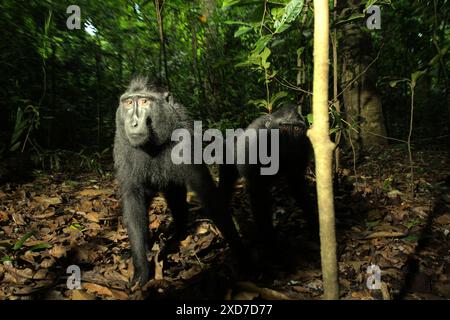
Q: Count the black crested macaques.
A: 2